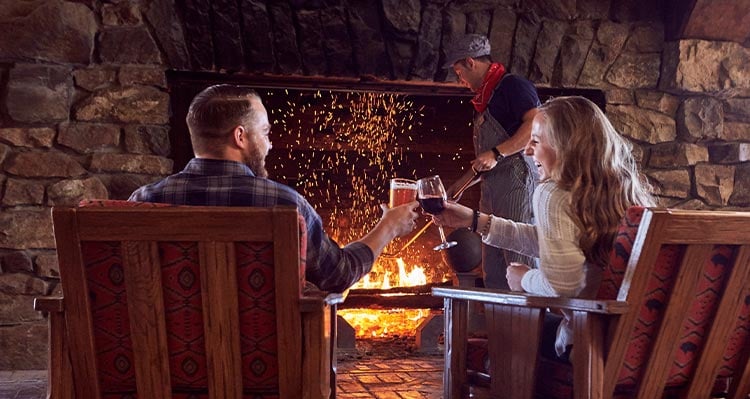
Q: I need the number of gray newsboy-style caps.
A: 1